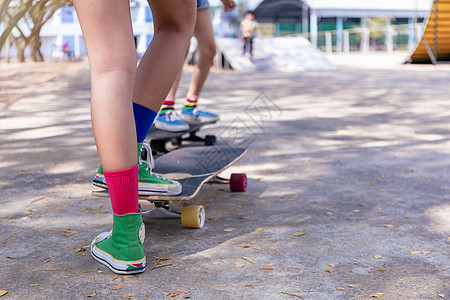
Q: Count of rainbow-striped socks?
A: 2